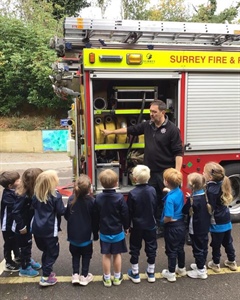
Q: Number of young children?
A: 9